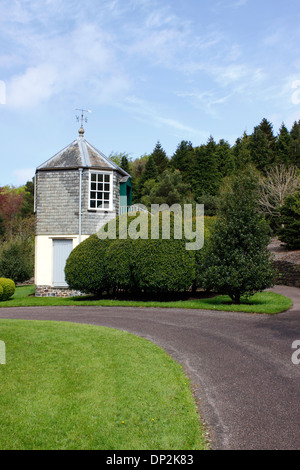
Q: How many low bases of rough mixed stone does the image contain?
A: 1